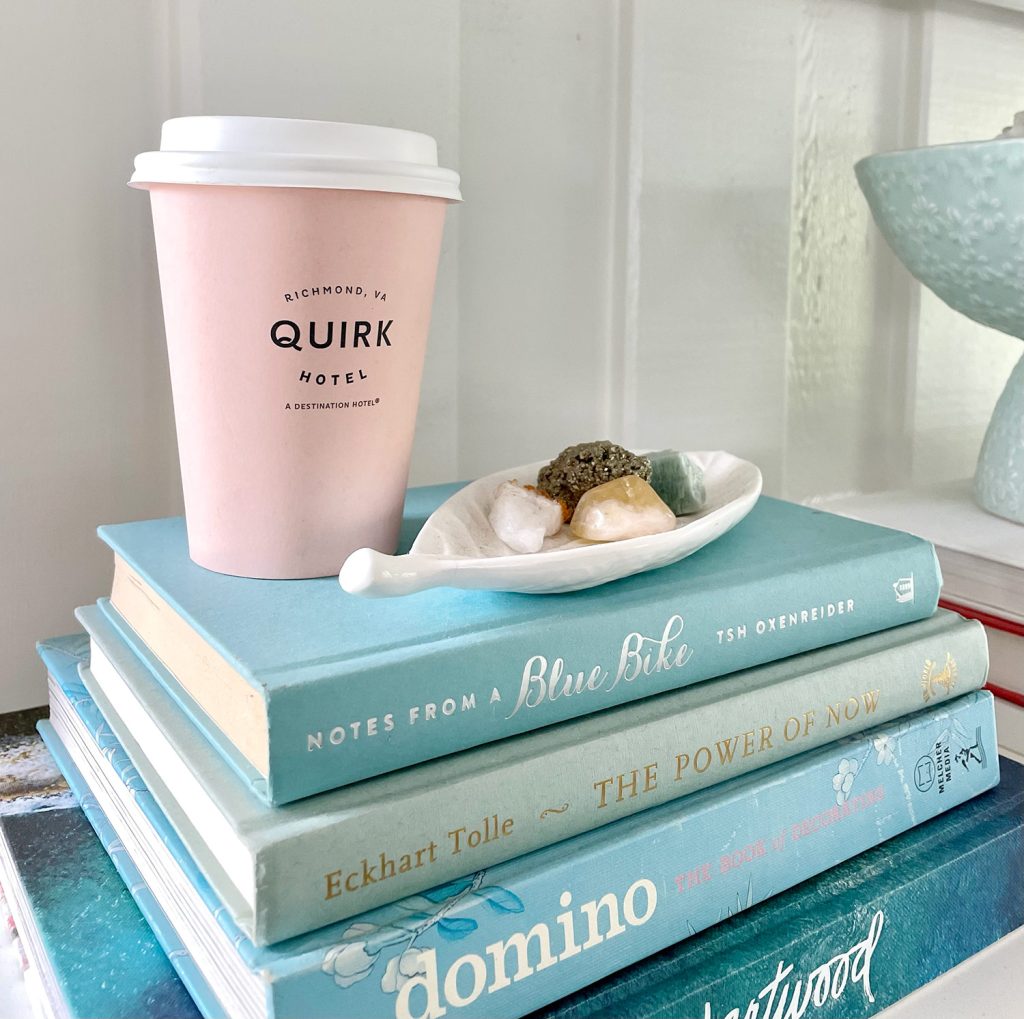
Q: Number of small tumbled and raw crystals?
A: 4